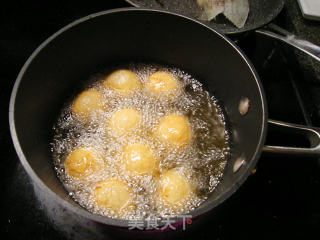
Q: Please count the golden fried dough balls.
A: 9